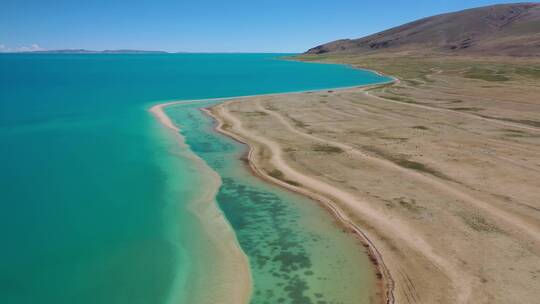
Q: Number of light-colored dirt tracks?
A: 3